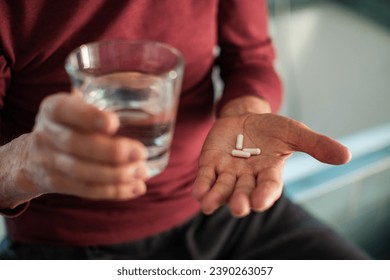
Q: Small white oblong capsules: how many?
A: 3